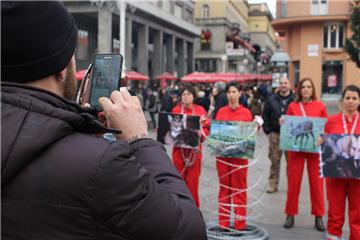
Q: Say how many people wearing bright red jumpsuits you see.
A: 4